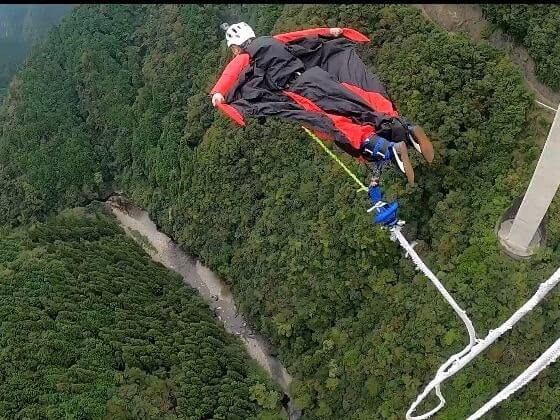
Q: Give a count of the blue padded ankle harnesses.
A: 1